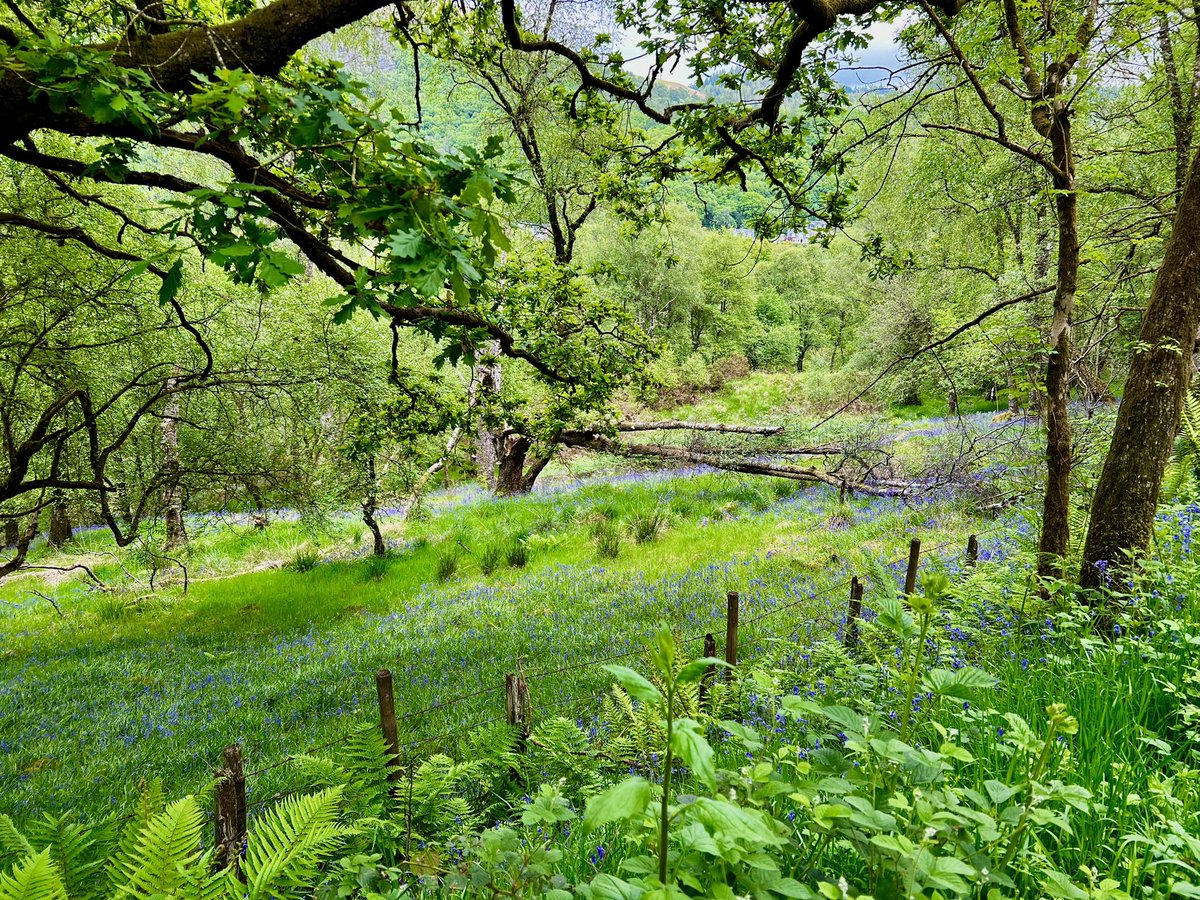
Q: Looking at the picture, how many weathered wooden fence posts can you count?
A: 8